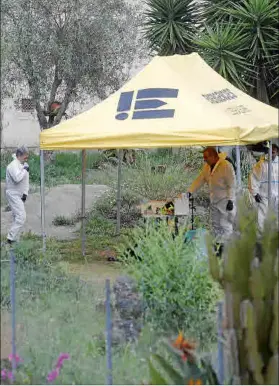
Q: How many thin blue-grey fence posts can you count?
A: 3